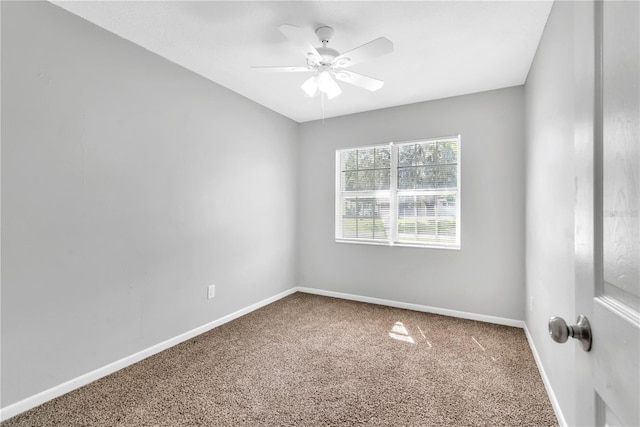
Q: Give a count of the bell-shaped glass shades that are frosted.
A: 3